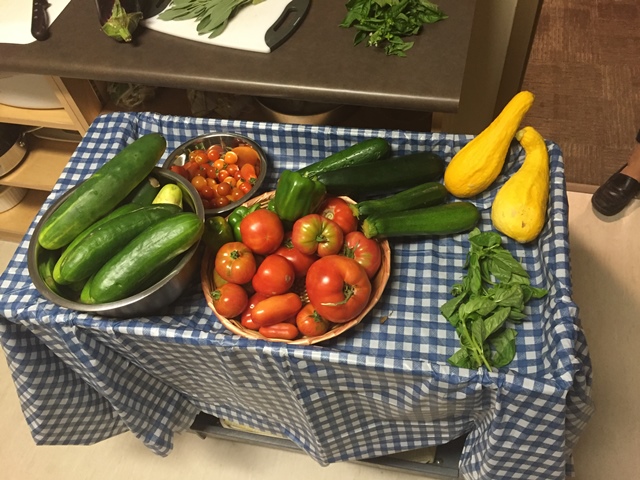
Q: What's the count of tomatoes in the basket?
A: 13